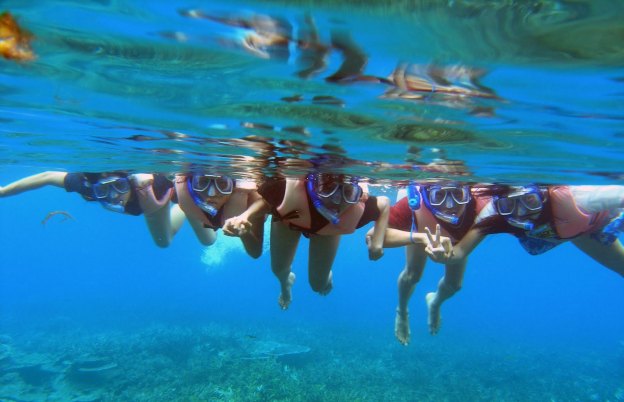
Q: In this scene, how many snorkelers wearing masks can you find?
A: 5